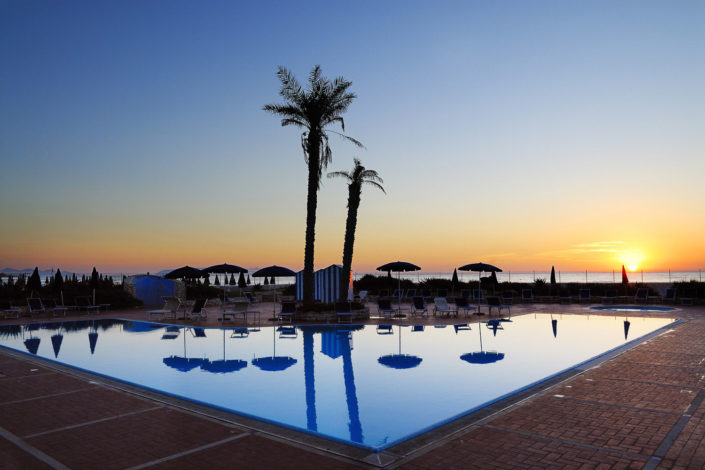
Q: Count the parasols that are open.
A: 5